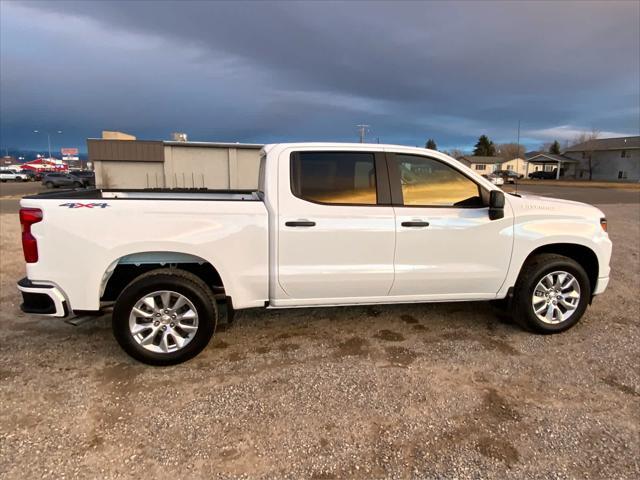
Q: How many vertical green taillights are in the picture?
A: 0